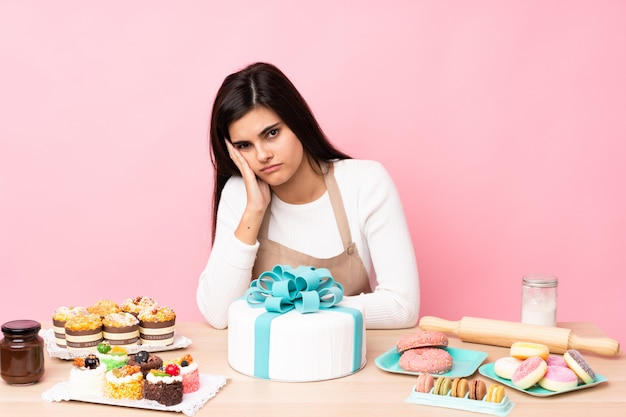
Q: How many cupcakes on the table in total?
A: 12